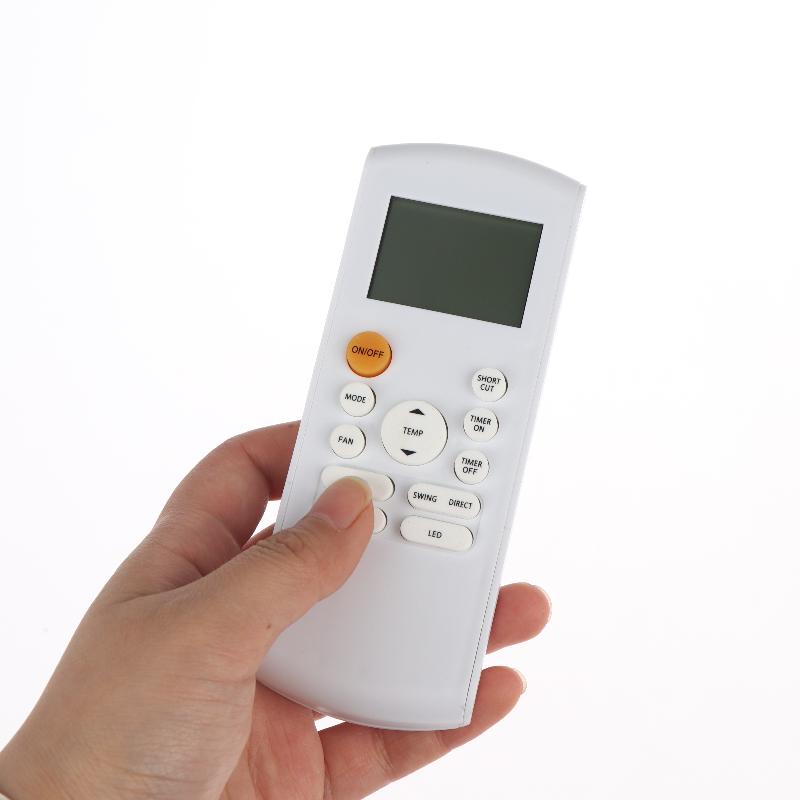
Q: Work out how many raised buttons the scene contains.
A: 11